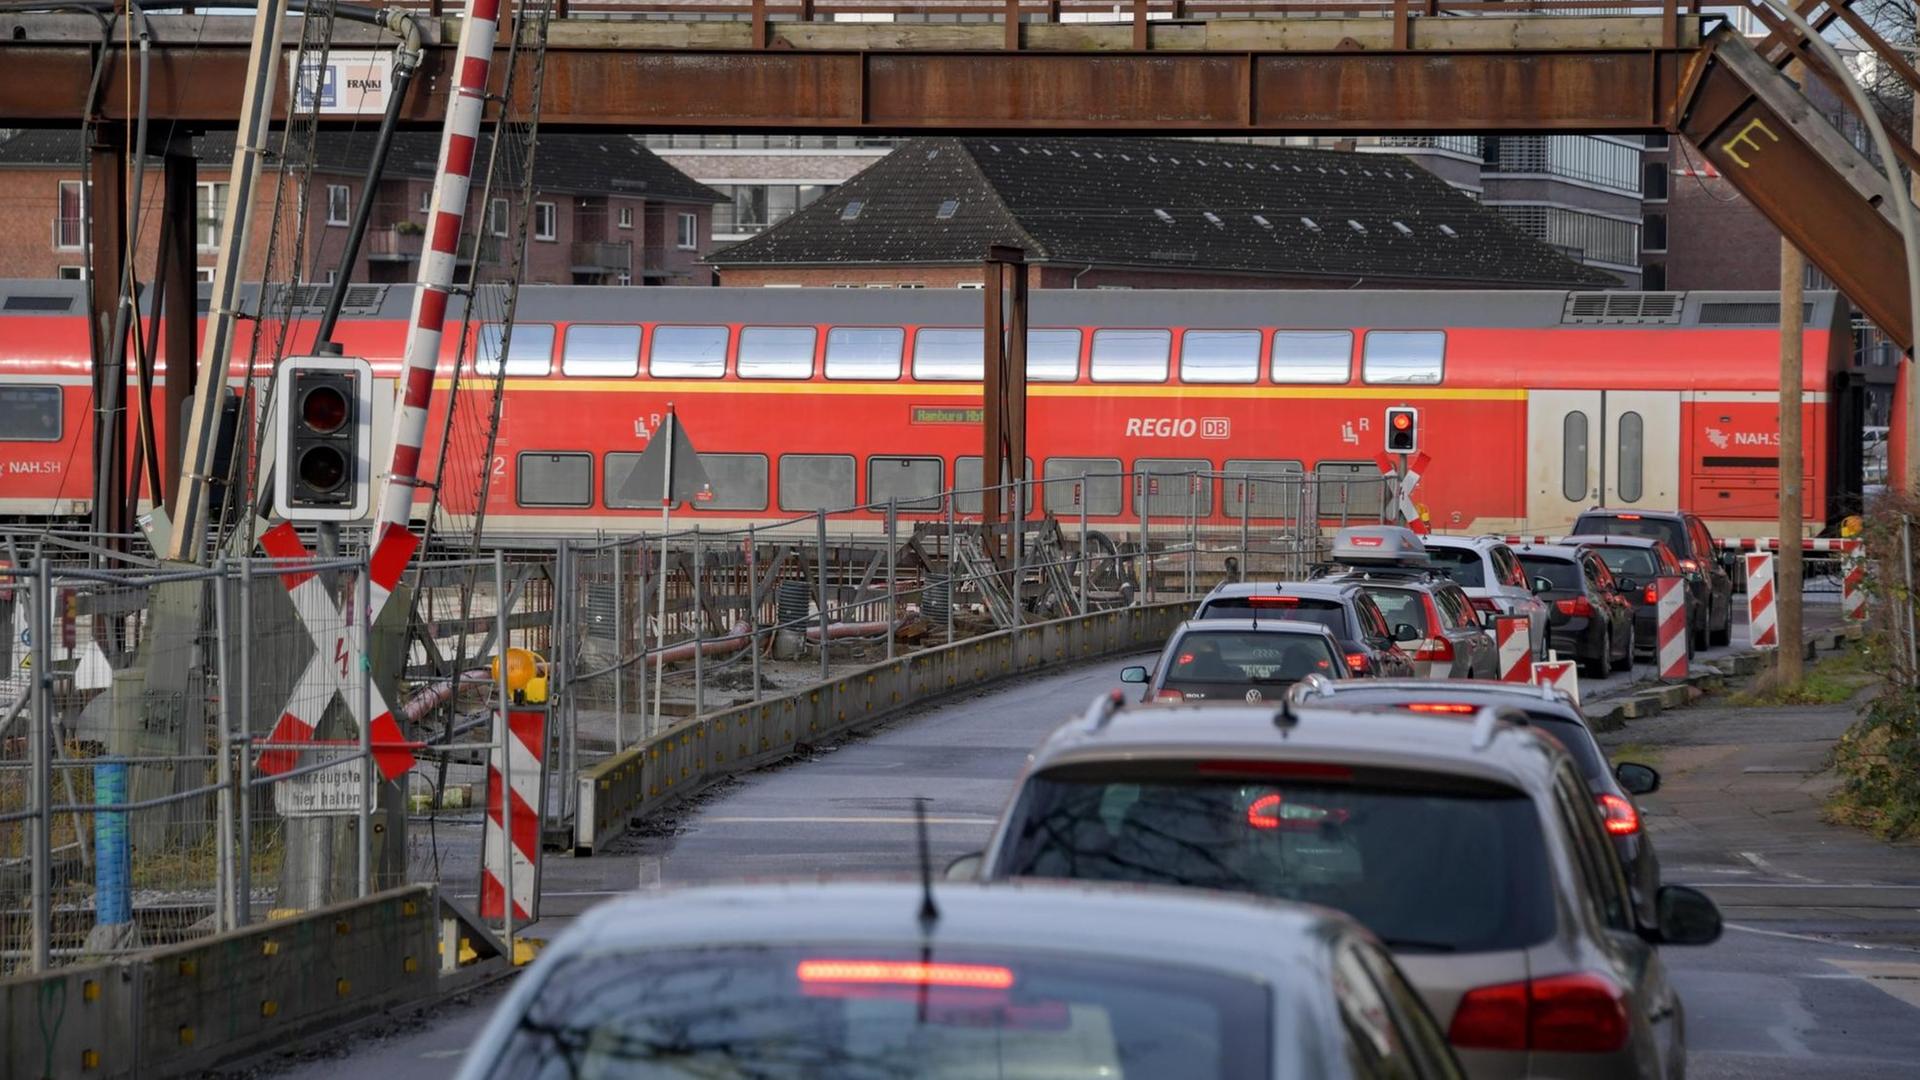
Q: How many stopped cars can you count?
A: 10